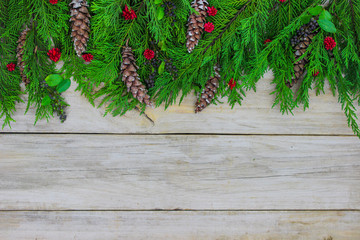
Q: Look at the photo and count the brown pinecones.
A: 6